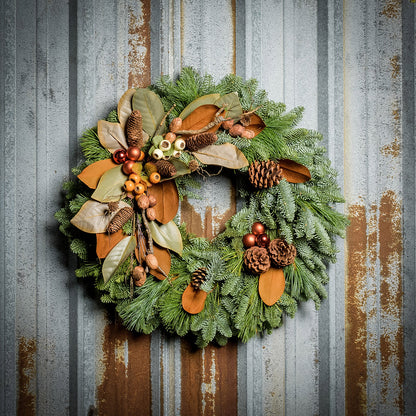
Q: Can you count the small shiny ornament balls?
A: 6